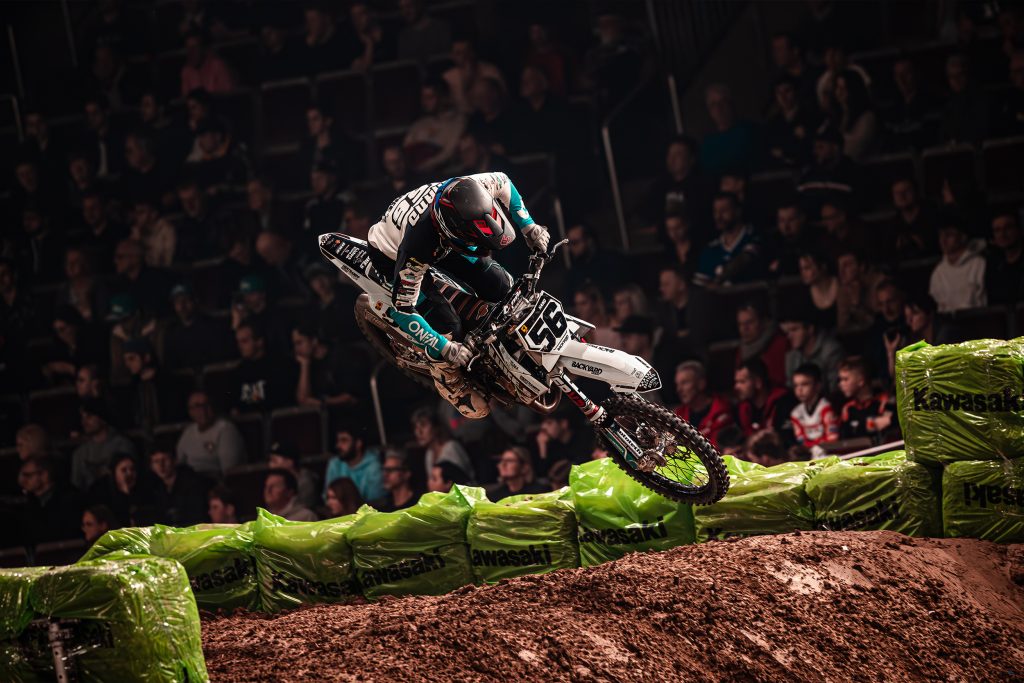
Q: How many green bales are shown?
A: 11